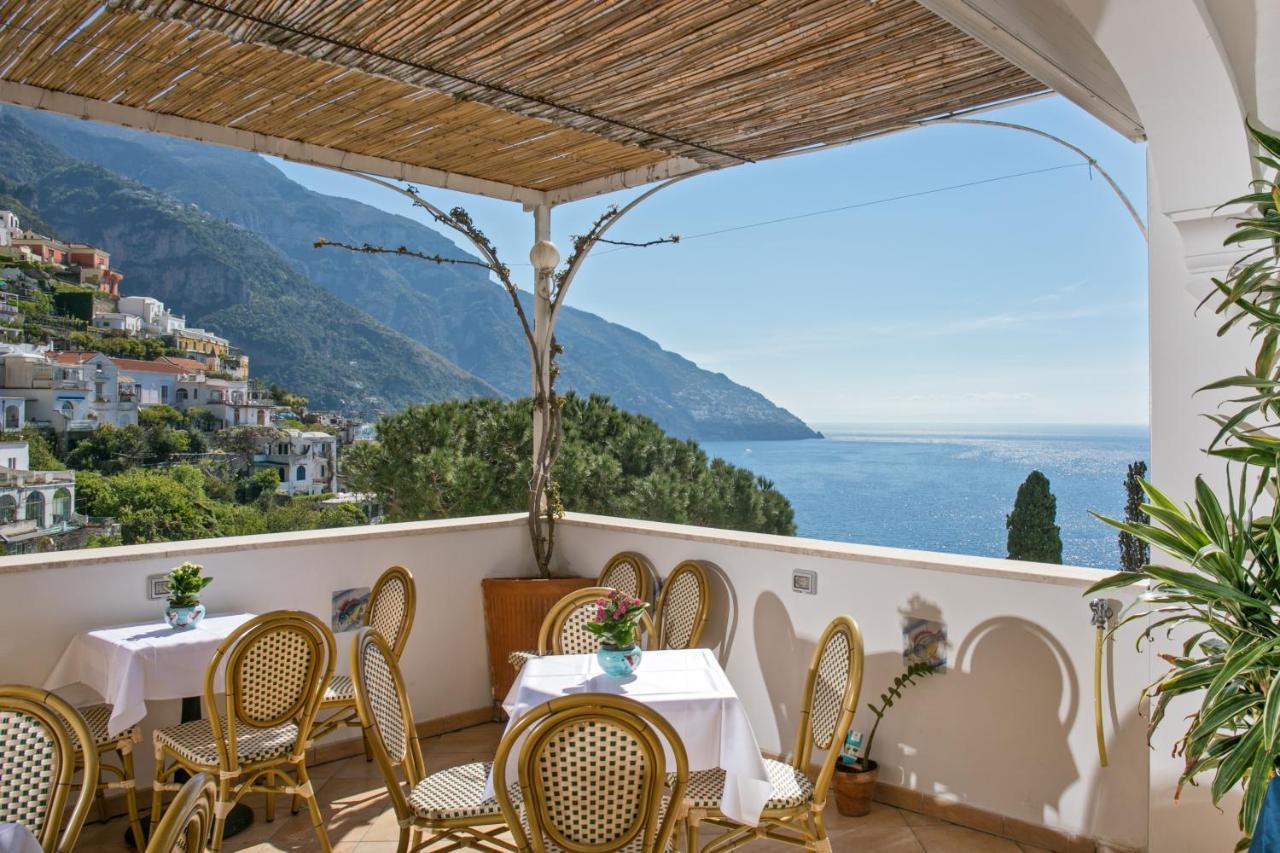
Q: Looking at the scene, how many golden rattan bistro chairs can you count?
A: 11